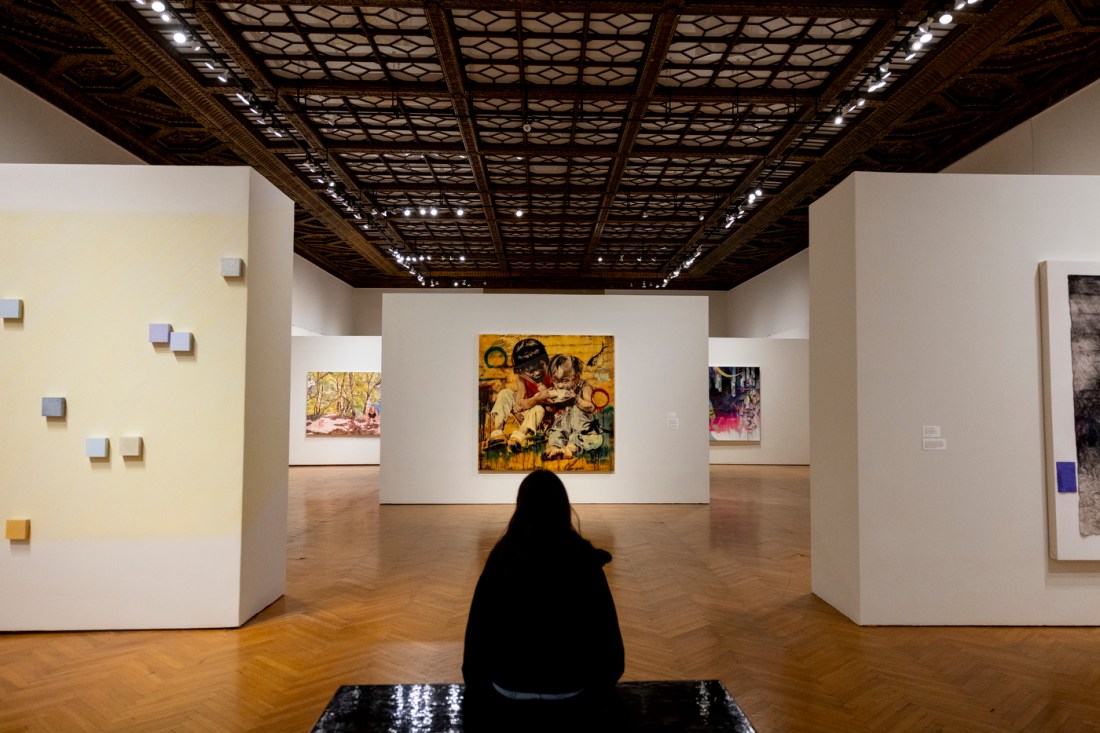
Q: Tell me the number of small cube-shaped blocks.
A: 8